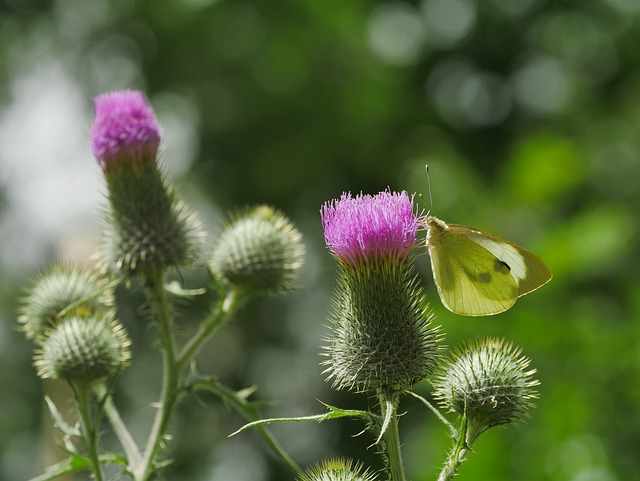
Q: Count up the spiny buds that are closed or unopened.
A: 5